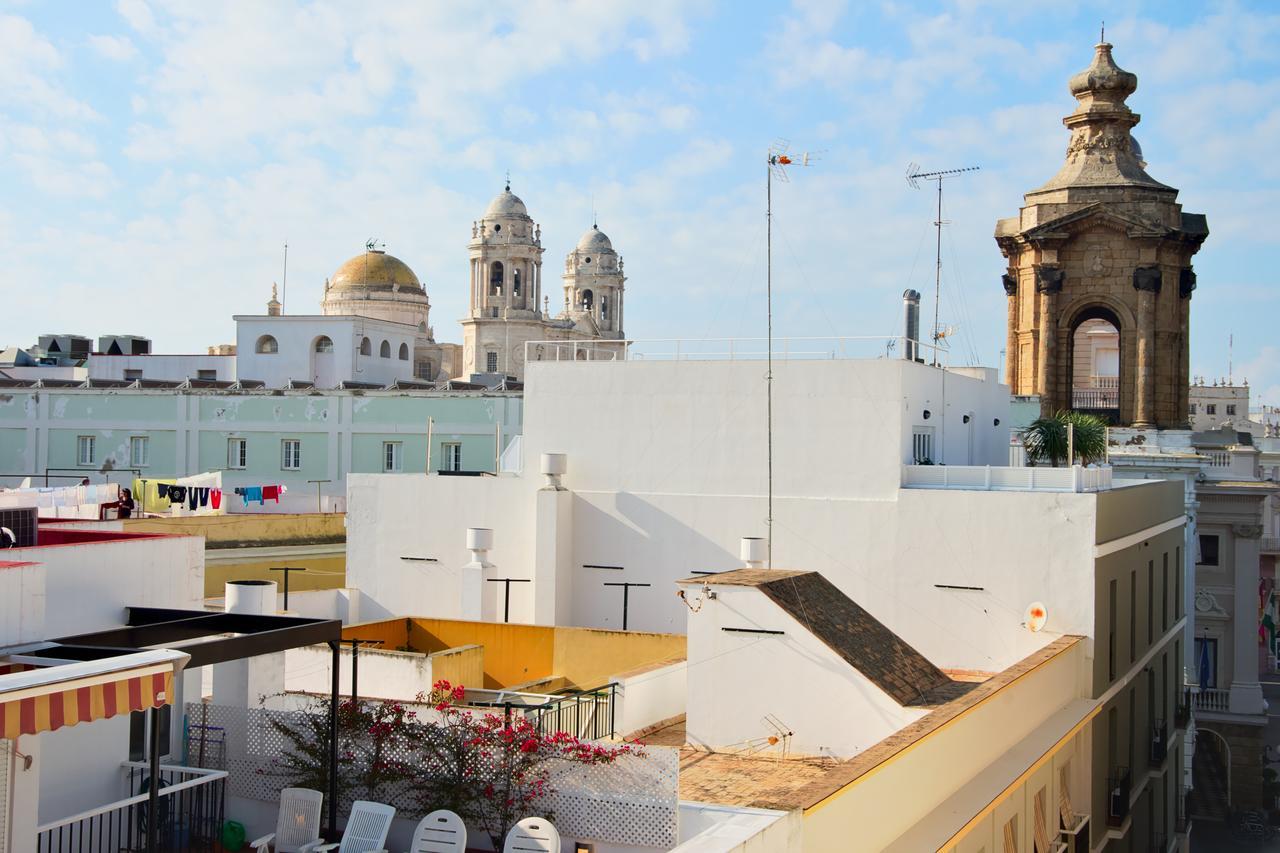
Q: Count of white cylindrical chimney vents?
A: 4